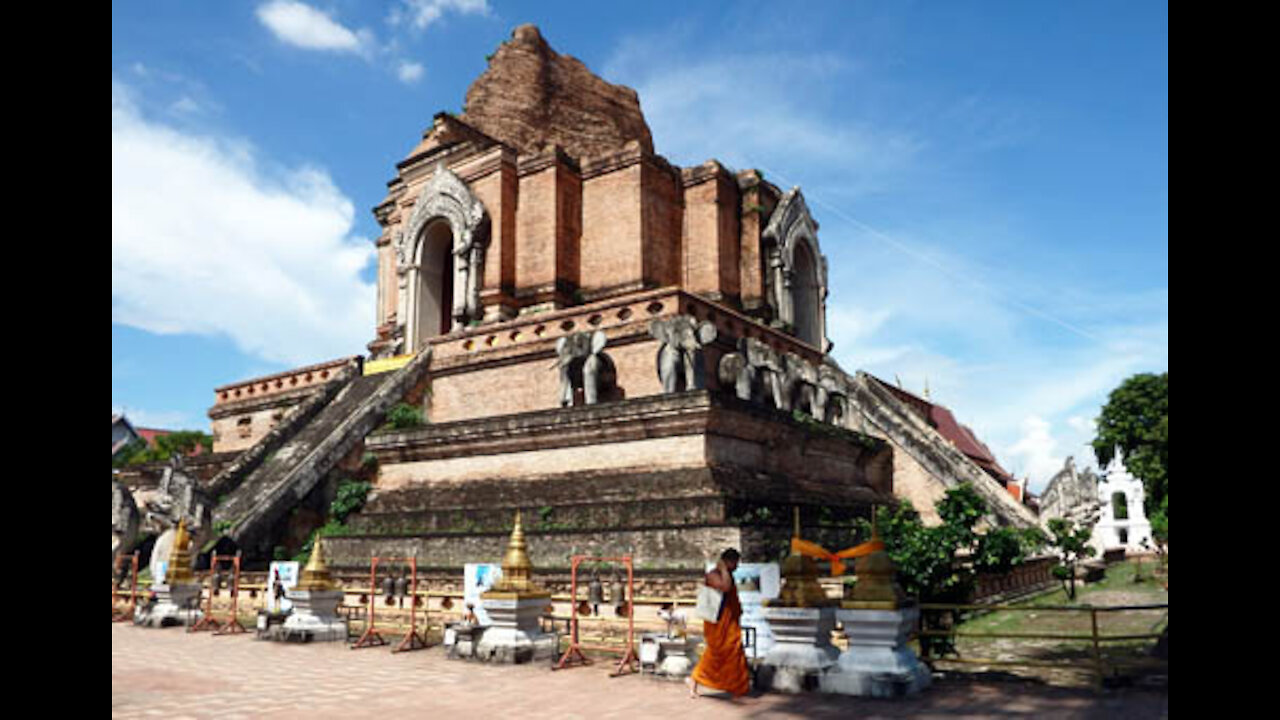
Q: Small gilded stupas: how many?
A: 5